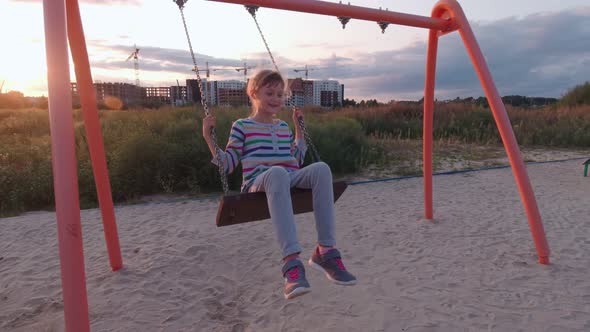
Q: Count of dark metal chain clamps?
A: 4